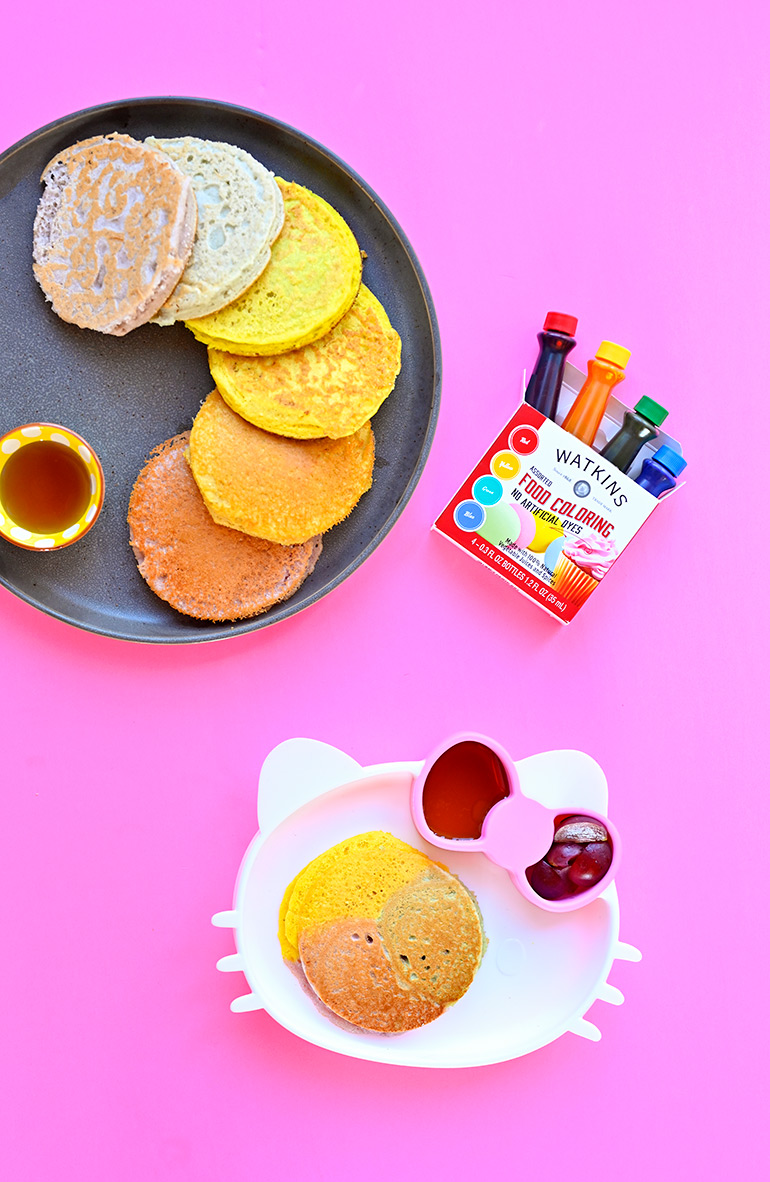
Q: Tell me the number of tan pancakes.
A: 2